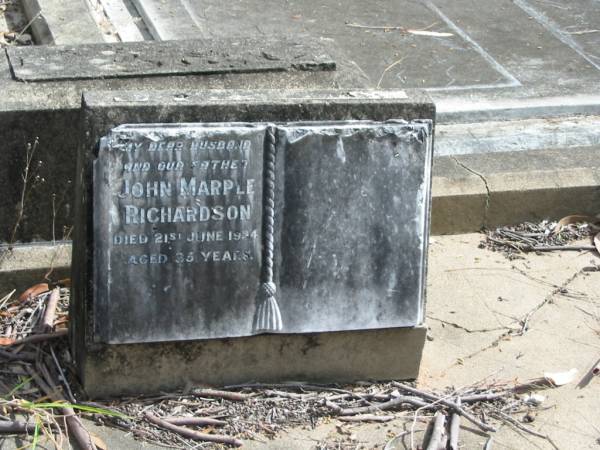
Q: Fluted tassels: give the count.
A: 1